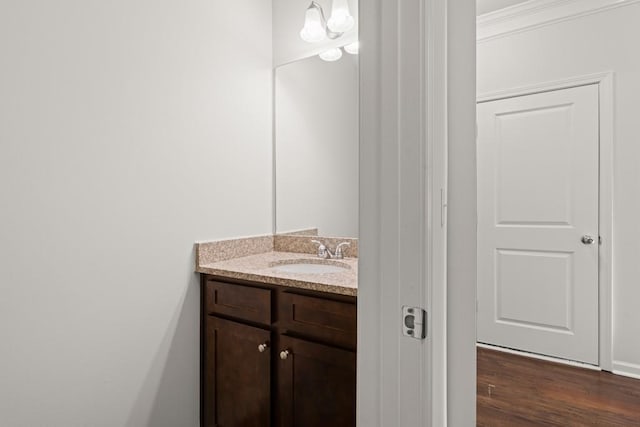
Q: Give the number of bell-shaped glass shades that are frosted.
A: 2